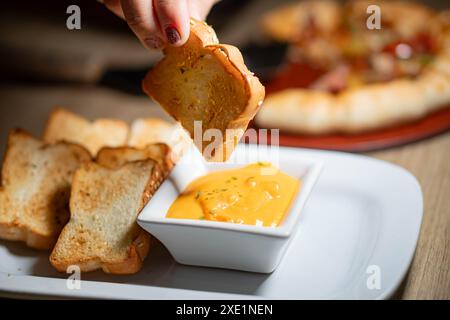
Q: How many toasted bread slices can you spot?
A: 6